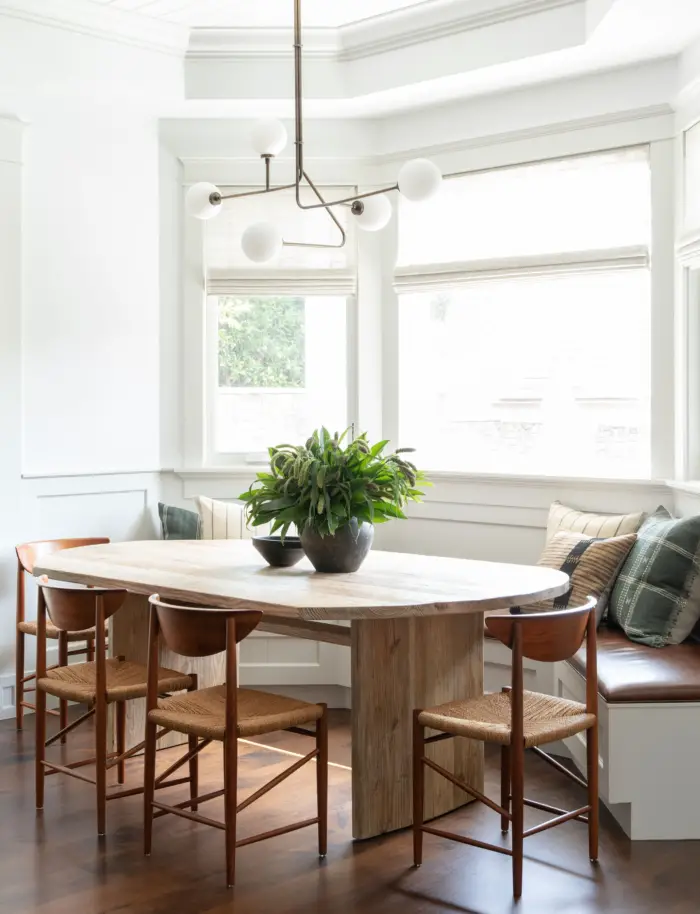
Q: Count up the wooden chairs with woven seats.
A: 4